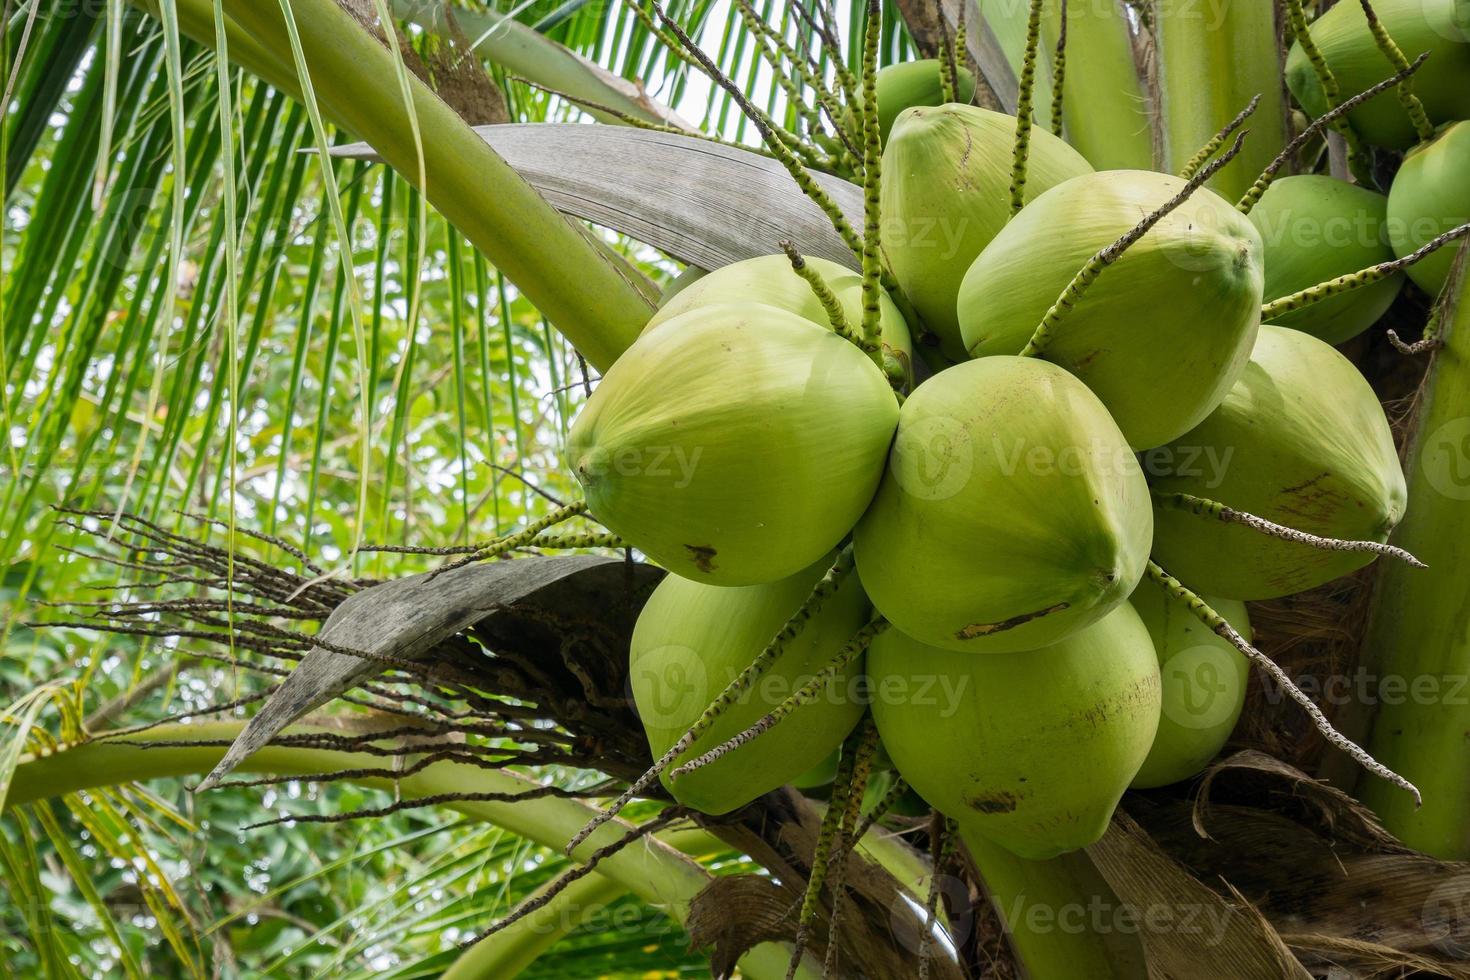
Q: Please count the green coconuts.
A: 13